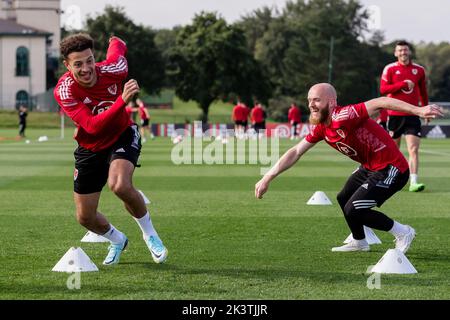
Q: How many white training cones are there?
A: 6